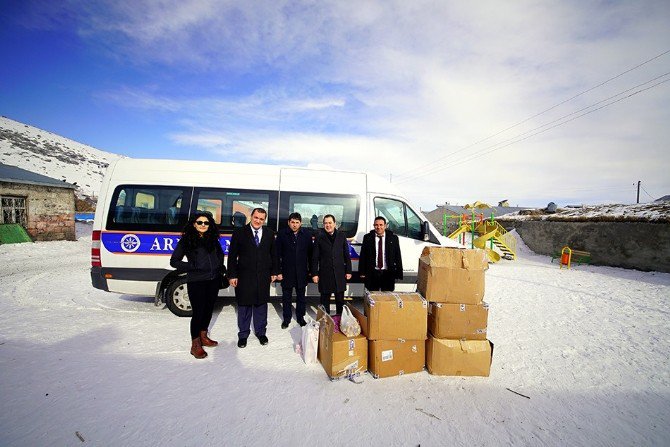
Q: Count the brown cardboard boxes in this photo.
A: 6